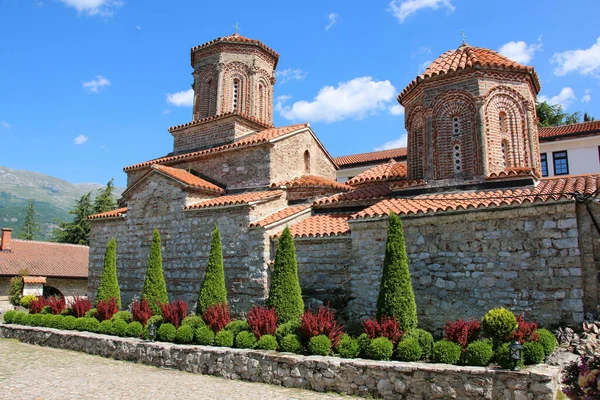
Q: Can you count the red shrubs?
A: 12